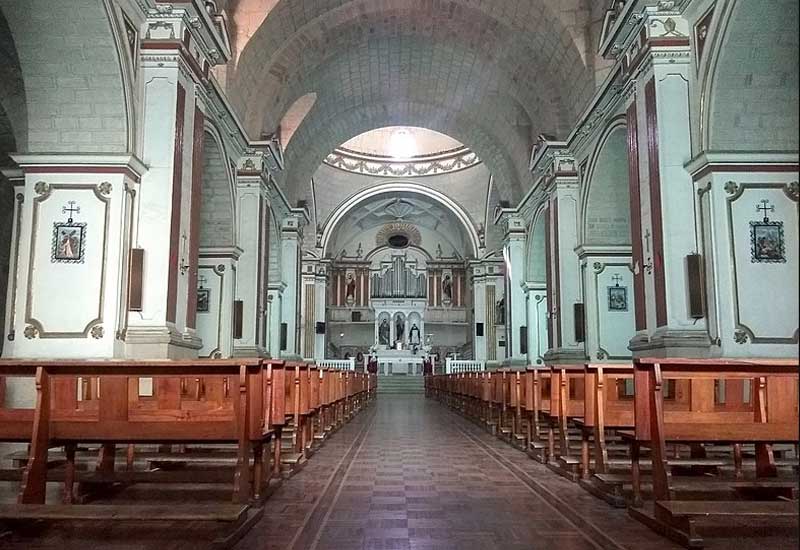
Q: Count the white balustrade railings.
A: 2